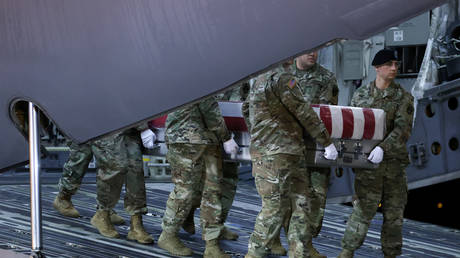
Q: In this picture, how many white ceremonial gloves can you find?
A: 4